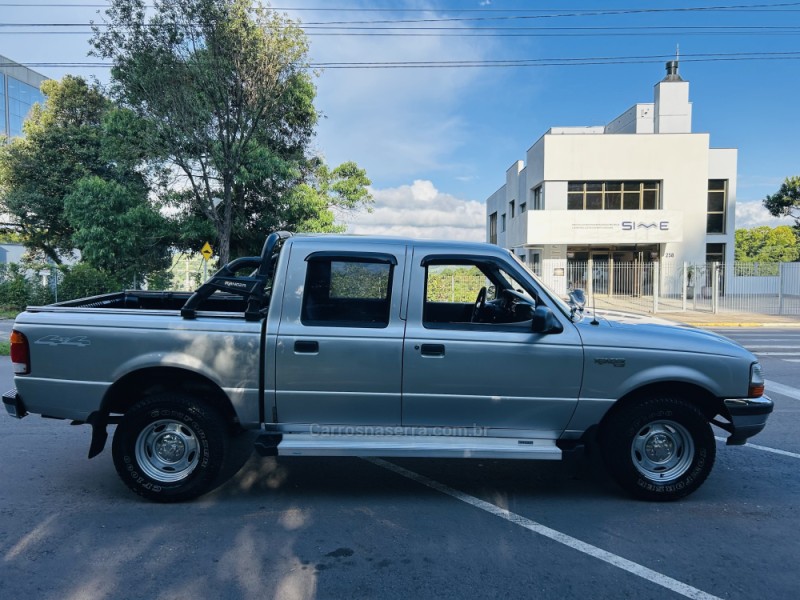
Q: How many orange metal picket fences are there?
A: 0